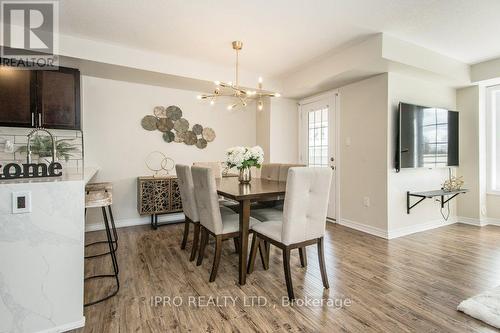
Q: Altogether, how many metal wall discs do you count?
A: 11